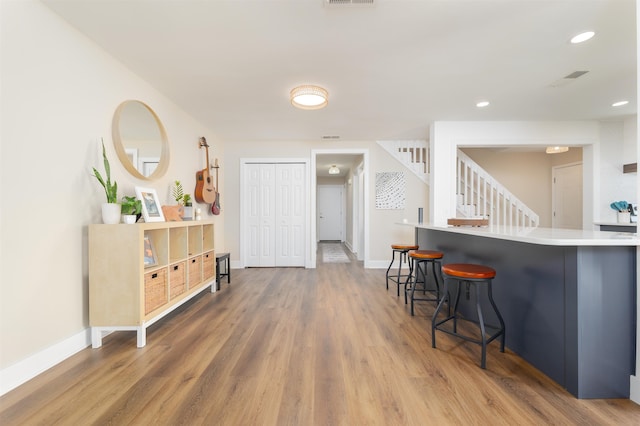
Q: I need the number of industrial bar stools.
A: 3